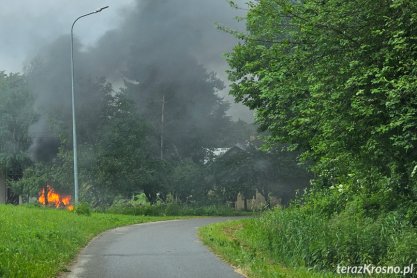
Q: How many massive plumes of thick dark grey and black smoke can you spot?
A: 1